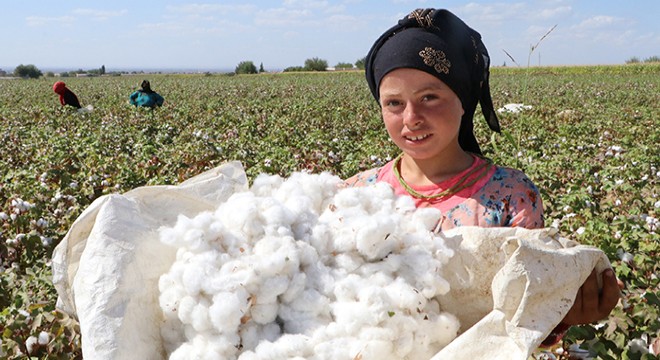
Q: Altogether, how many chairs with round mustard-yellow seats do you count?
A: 0